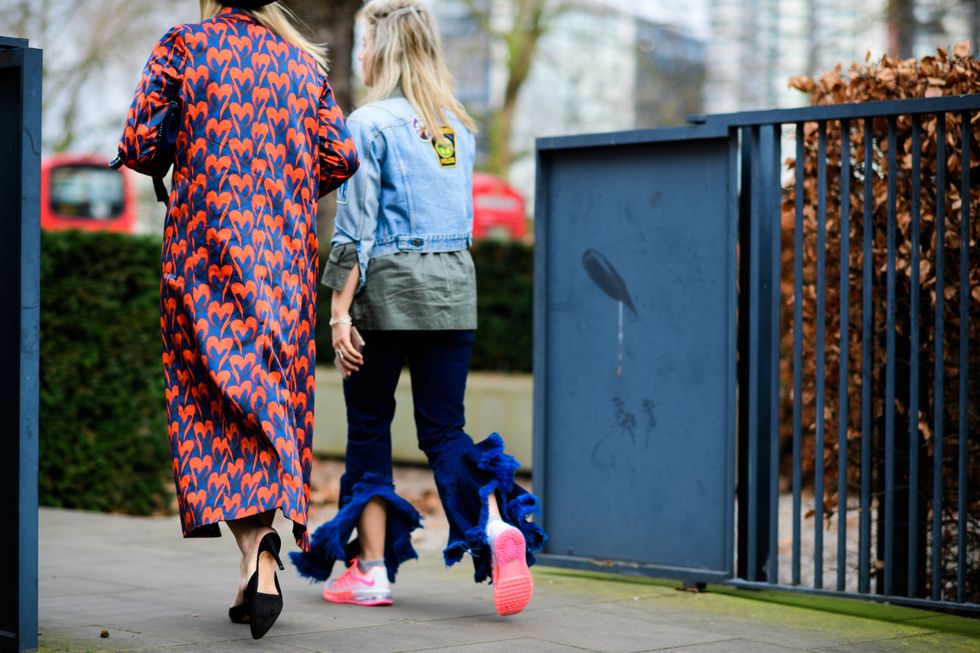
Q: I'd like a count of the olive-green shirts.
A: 1